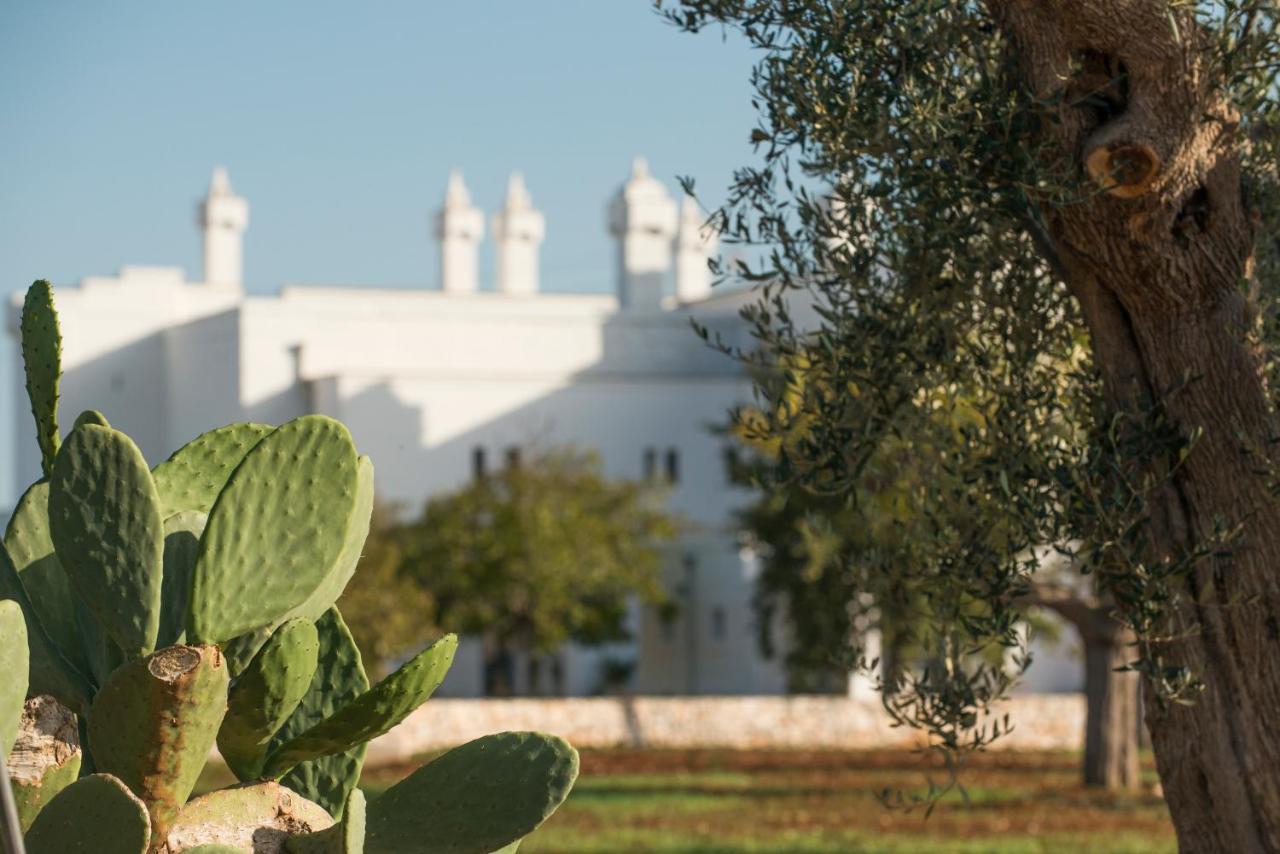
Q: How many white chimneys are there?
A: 5